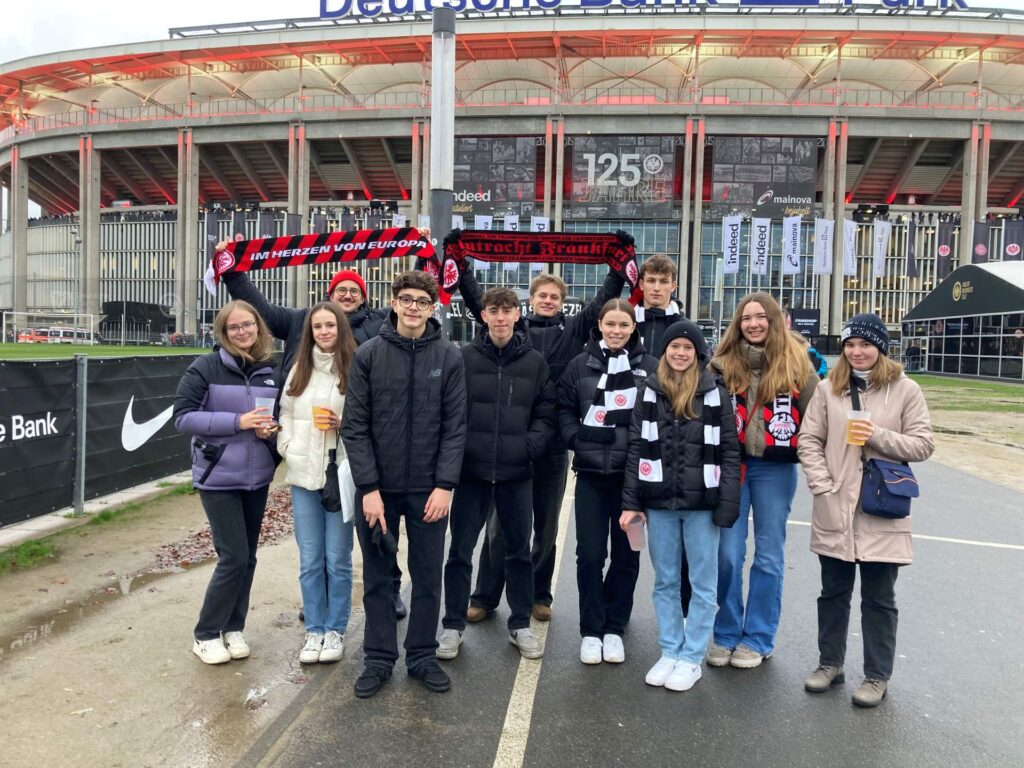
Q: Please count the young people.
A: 11